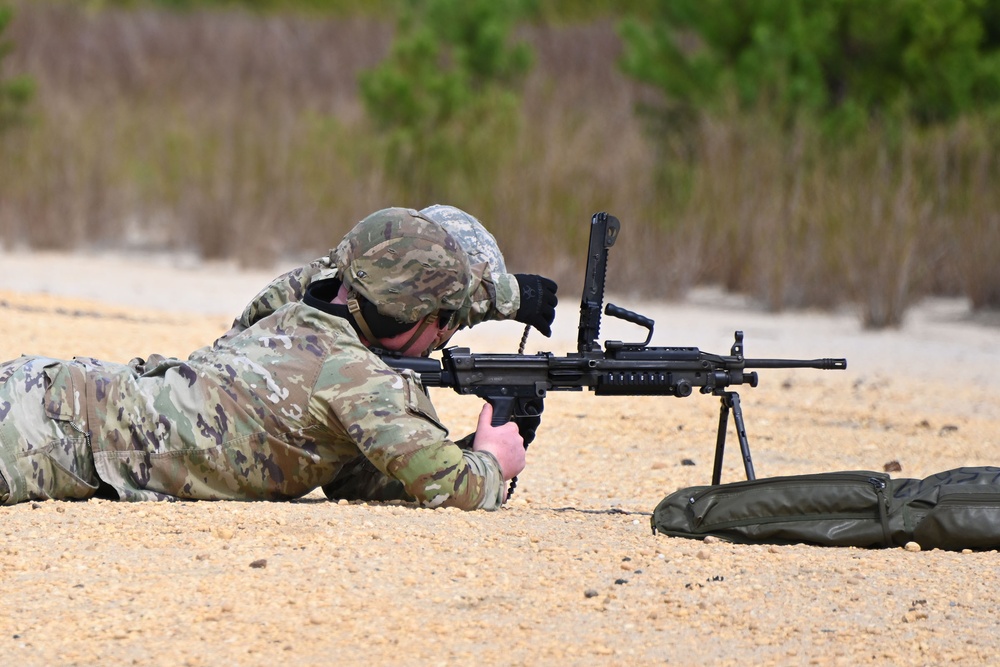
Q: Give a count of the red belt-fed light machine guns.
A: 0